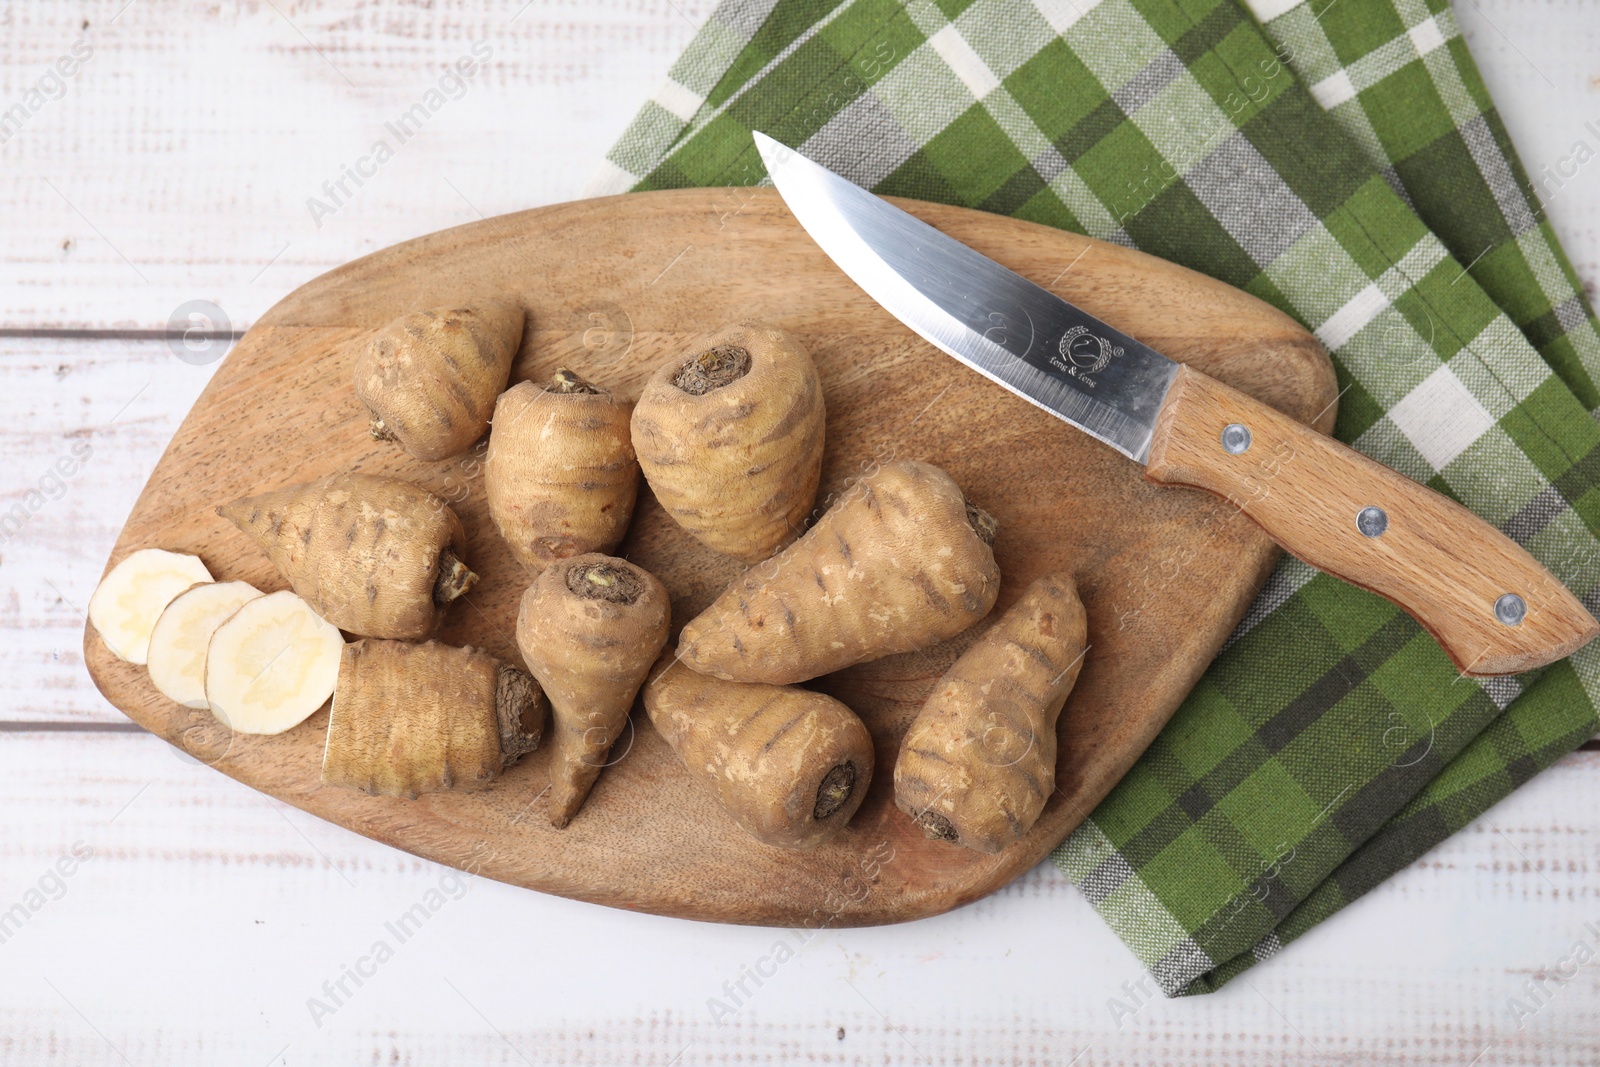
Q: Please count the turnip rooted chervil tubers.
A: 9